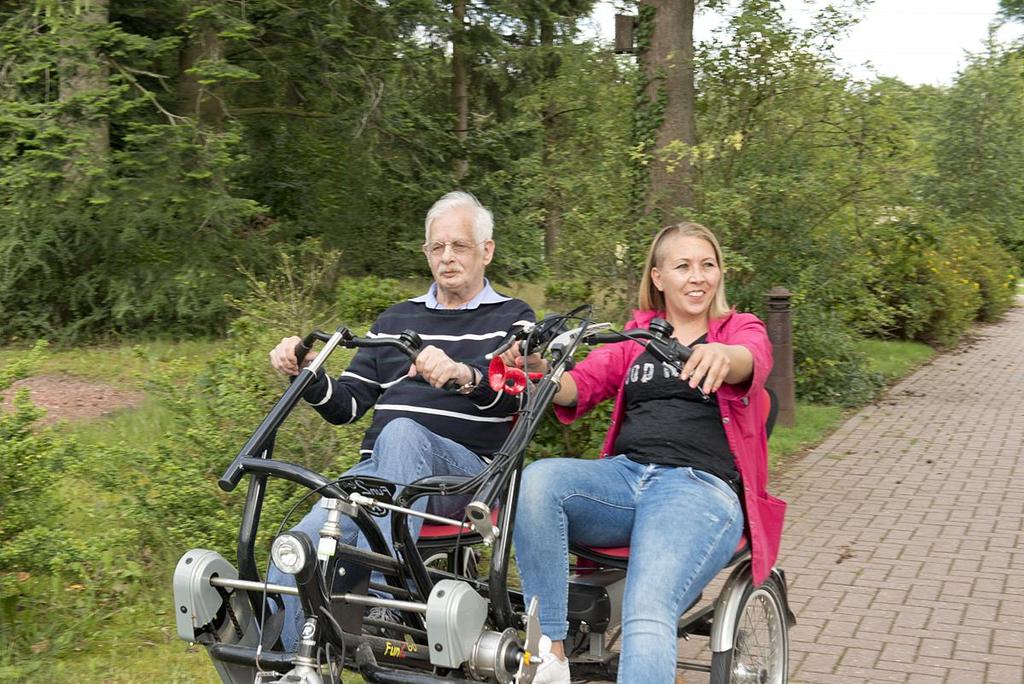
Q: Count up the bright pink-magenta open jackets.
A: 1